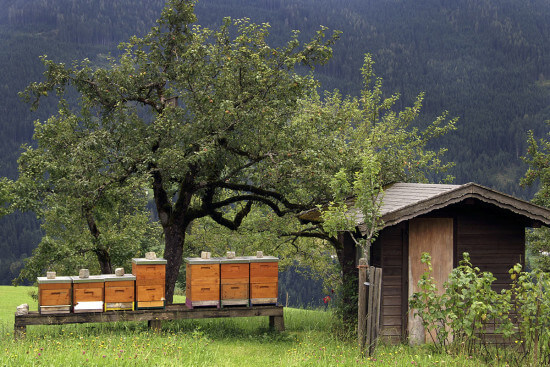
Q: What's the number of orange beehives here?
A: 7